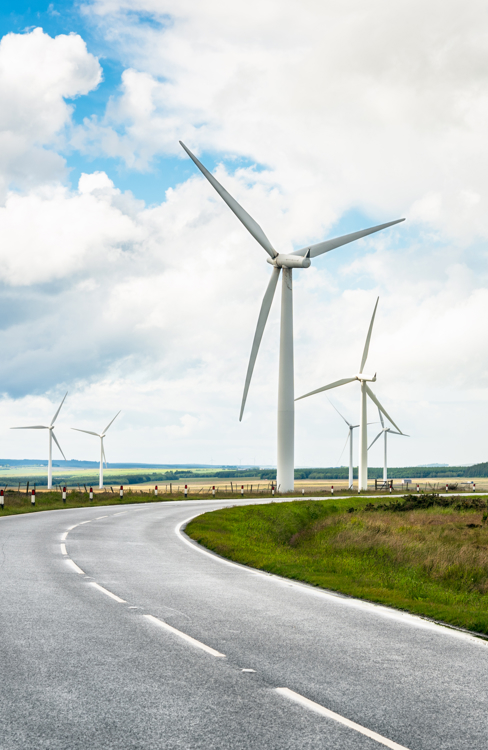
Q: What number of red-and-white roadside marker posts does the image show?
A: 15